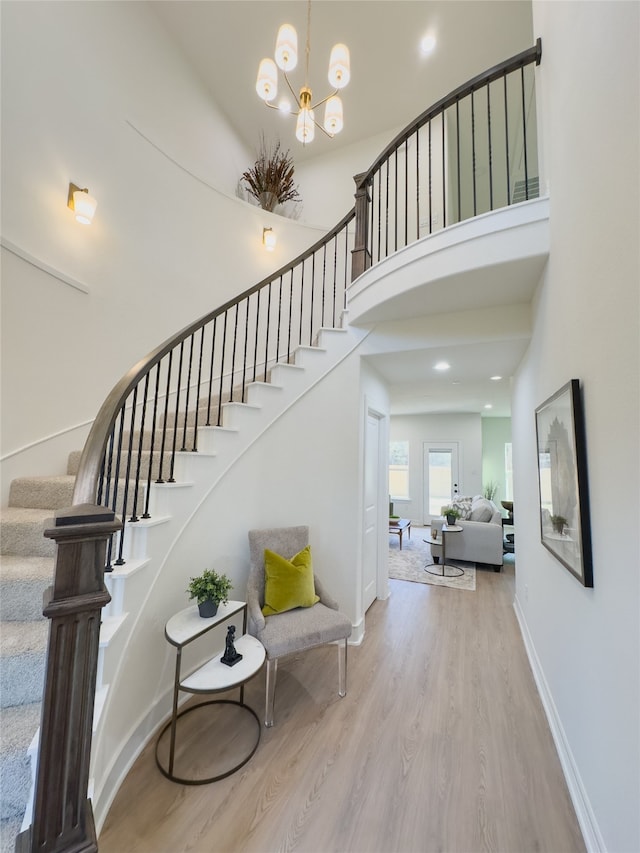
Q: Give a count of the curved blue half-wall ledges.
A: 0